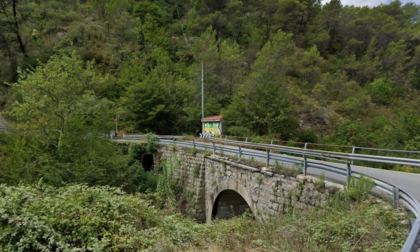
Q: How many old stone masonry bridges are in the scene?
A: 1